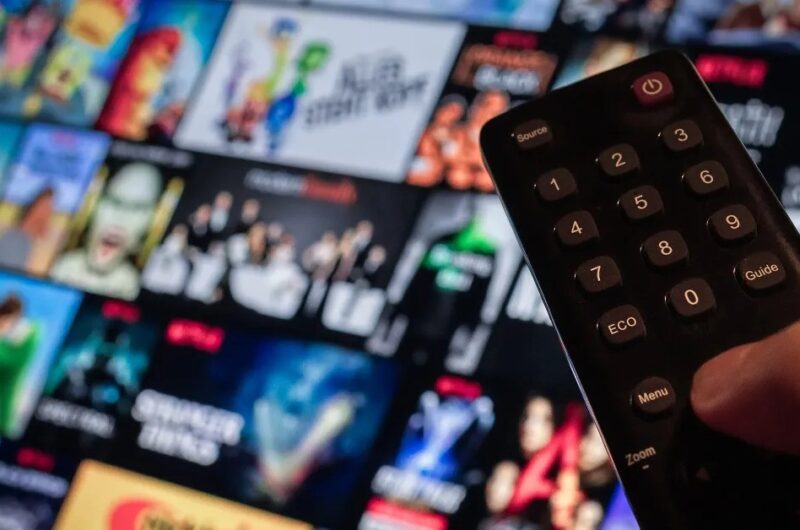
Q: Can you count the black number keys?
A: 10